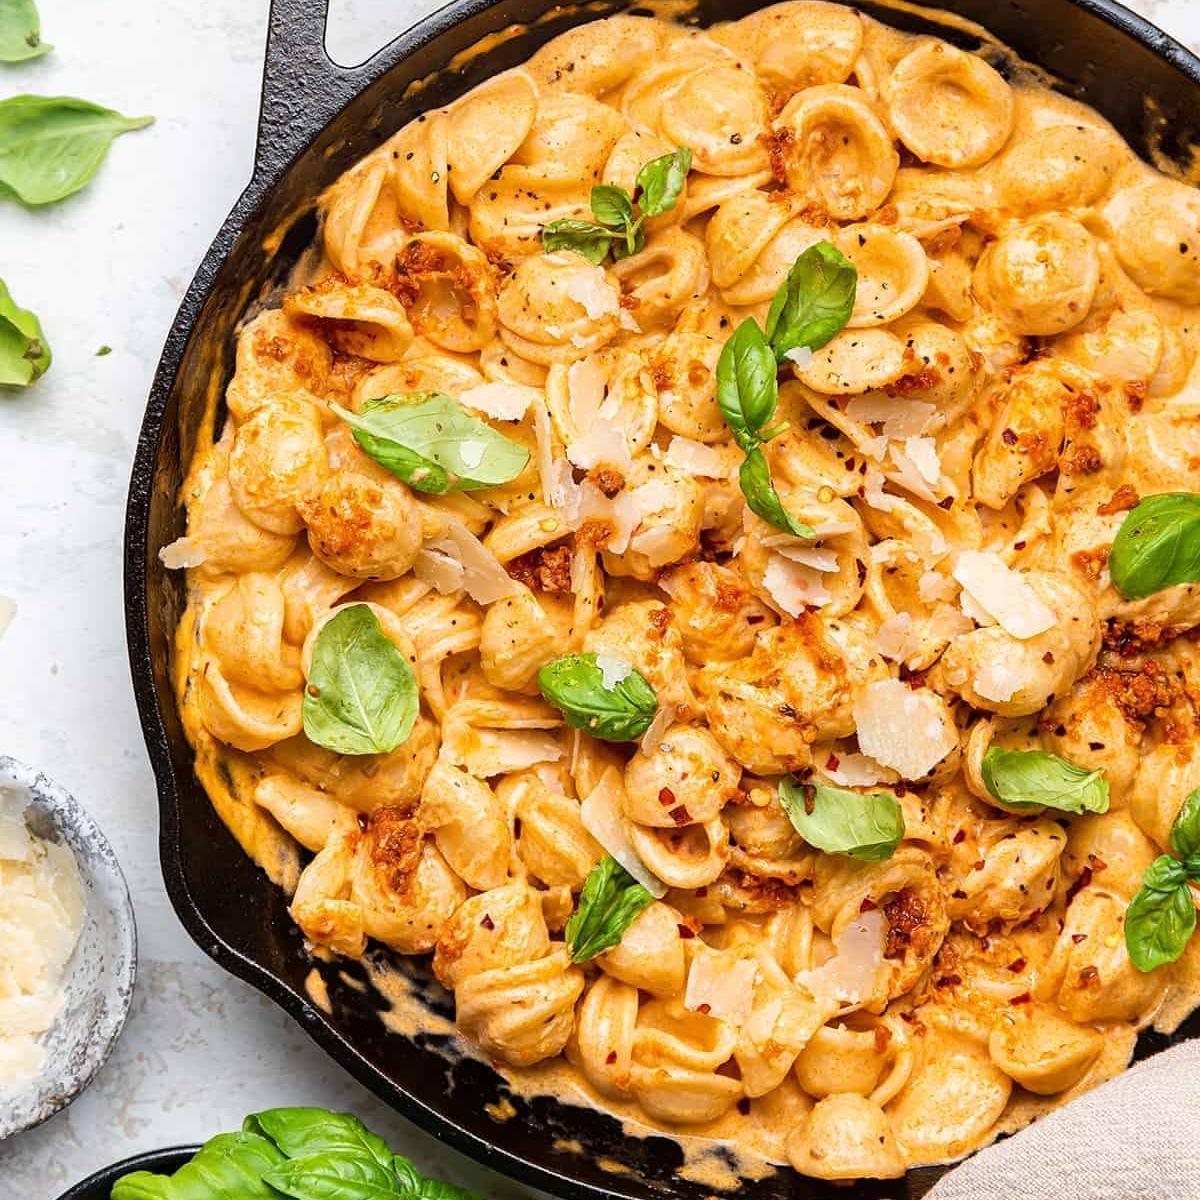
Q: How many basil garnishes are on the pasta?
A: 10